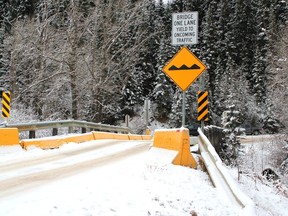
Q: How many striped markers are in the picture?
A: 2